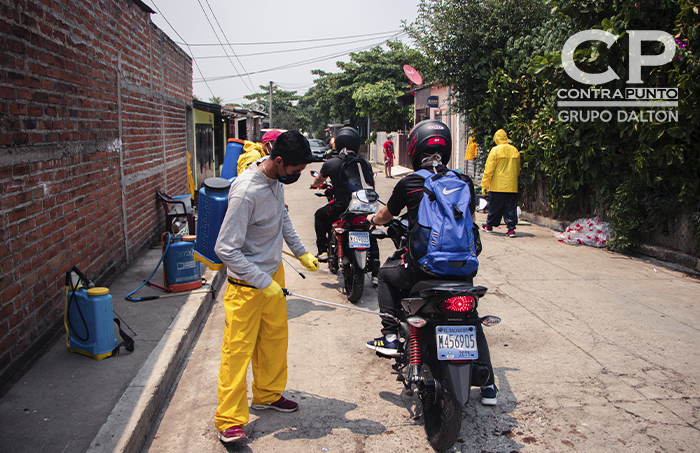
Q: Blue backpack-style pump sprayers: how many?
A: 4